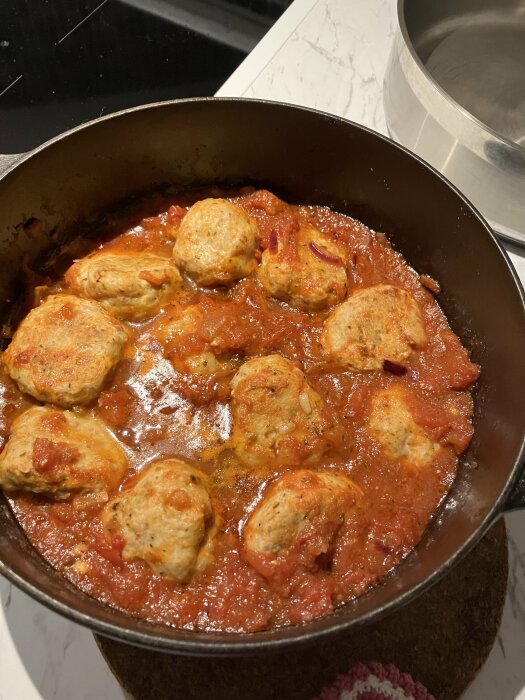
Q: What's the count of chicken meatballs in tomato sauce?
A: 11